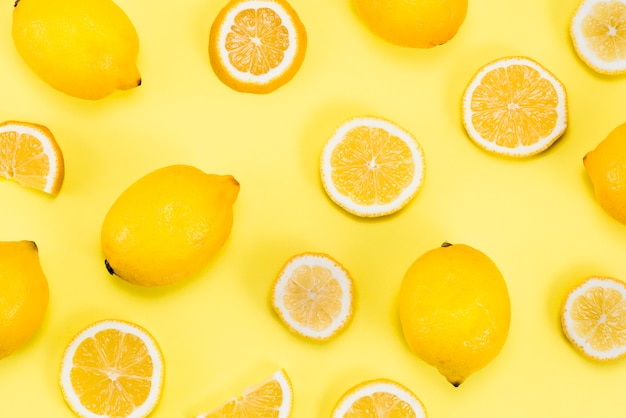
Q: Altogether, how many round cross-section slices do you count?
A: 8